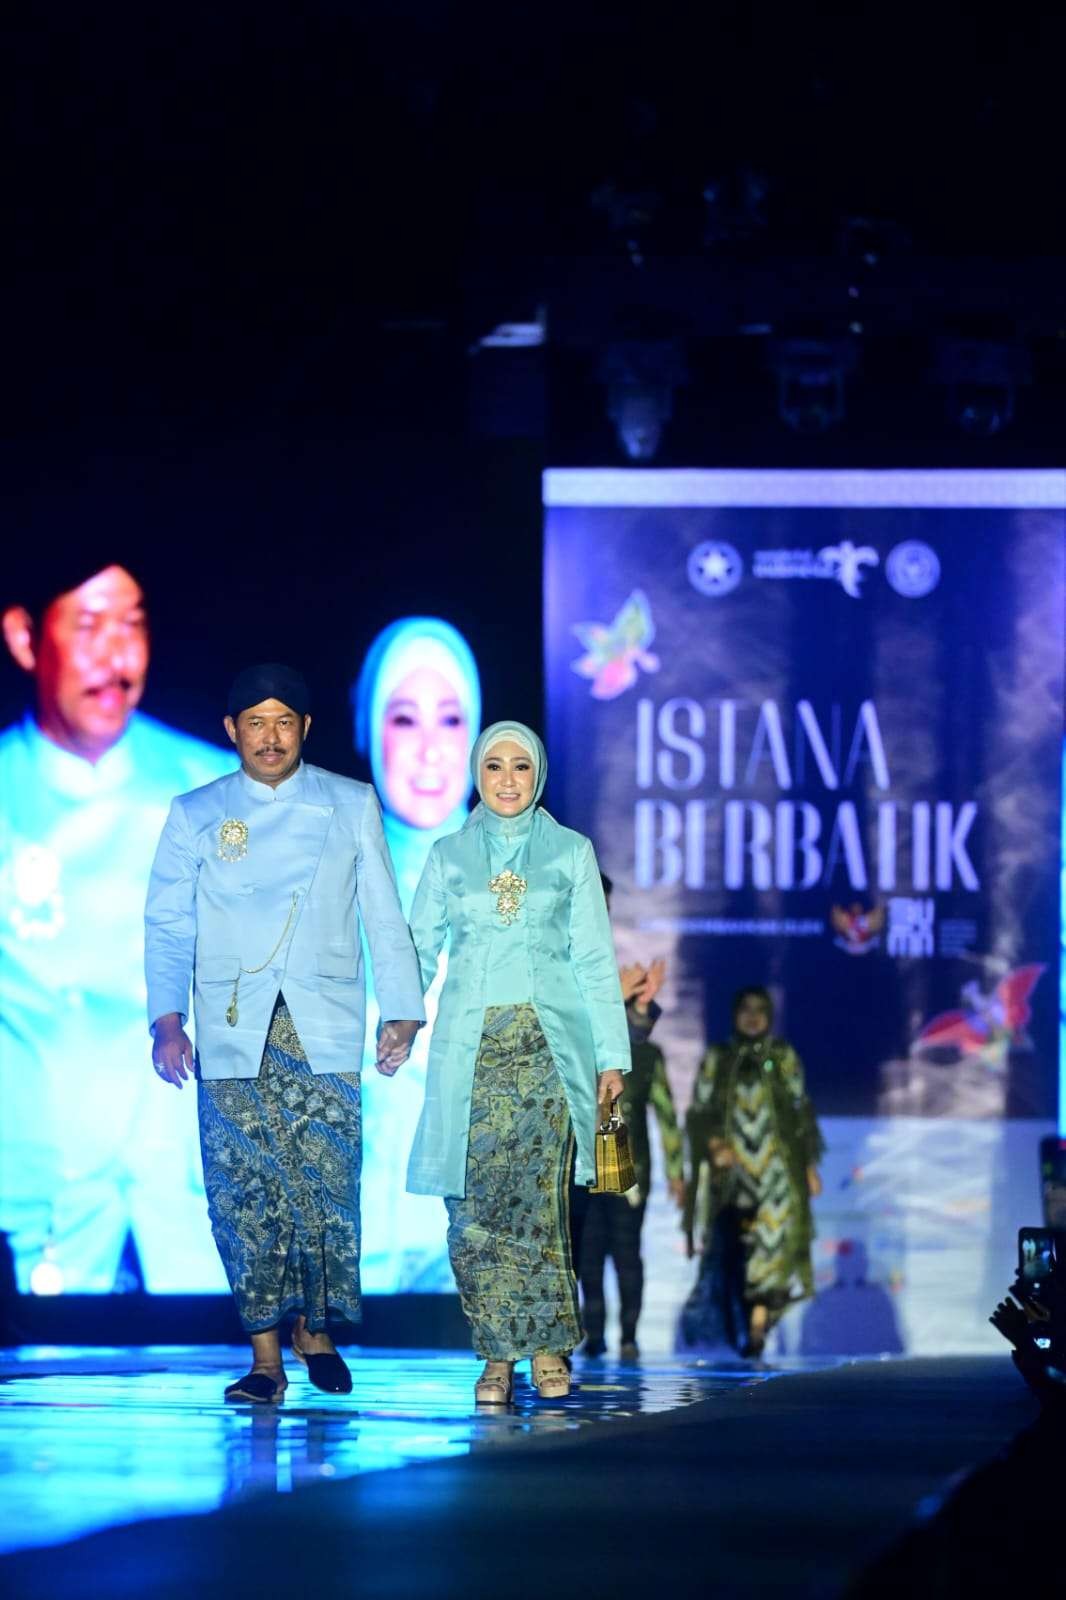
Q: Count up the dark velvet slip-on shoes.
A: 2